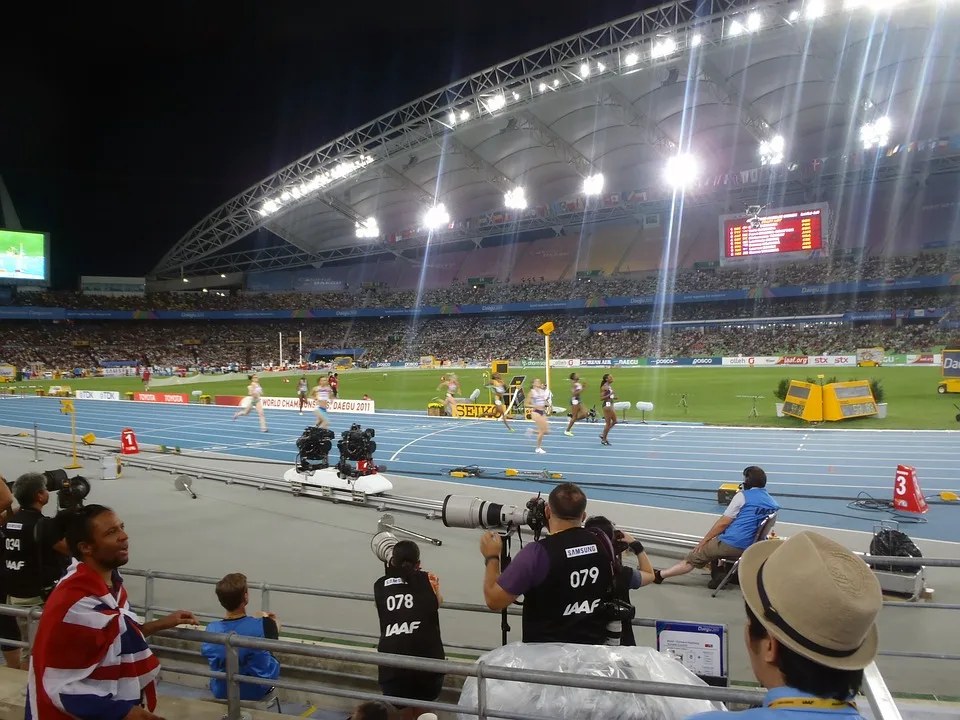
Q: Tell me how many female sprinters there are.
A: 8